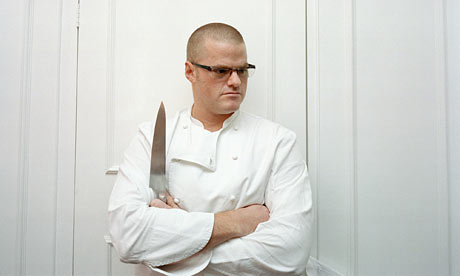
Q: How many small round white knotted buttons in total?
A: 5